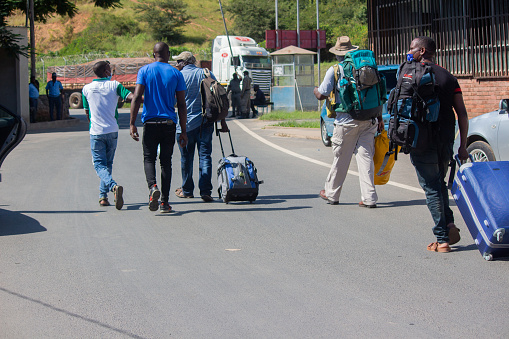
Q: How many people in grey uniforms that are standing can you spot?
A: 2